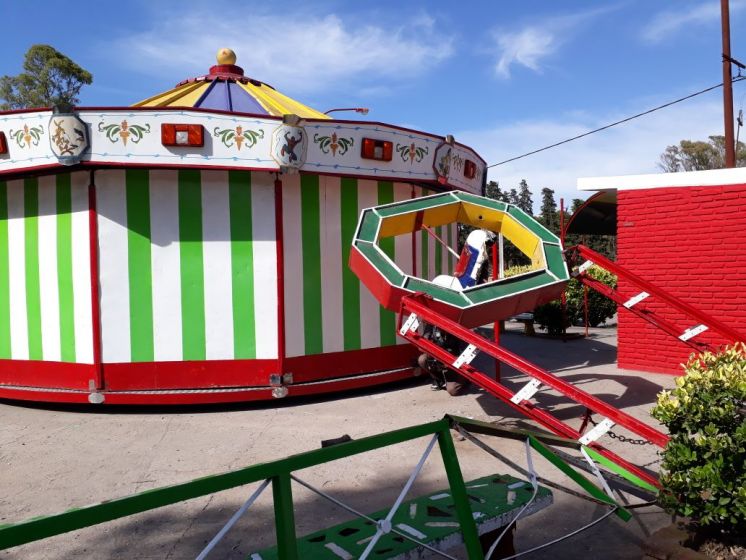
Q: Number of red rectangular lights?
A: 4